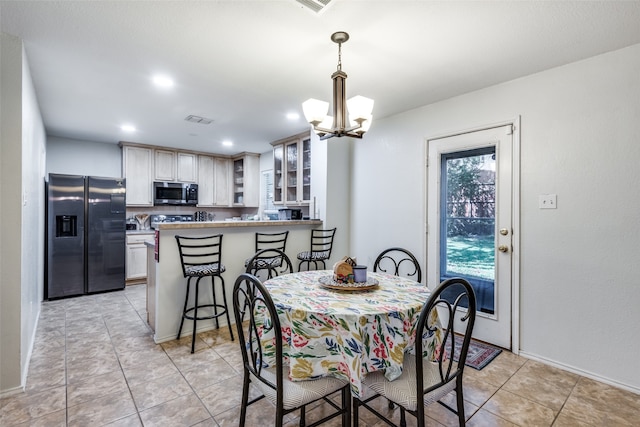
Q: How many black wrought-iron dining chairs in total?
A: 4